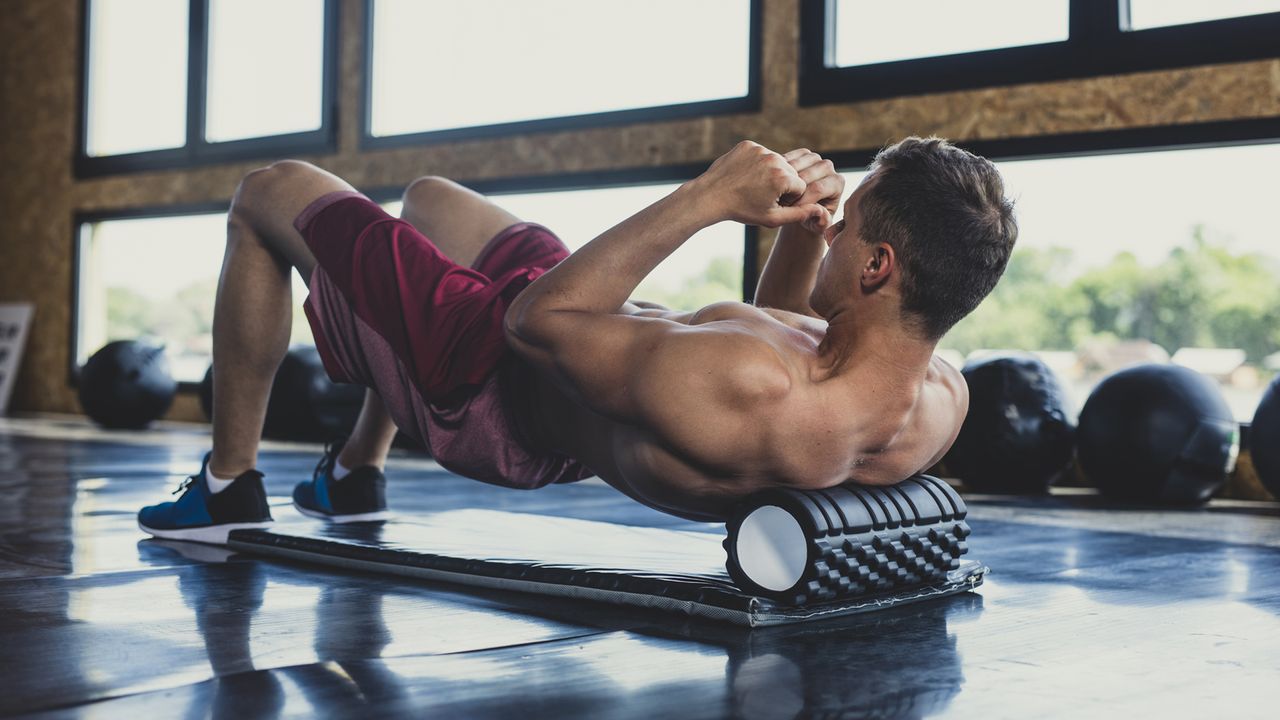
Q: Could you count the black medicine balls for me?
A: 6